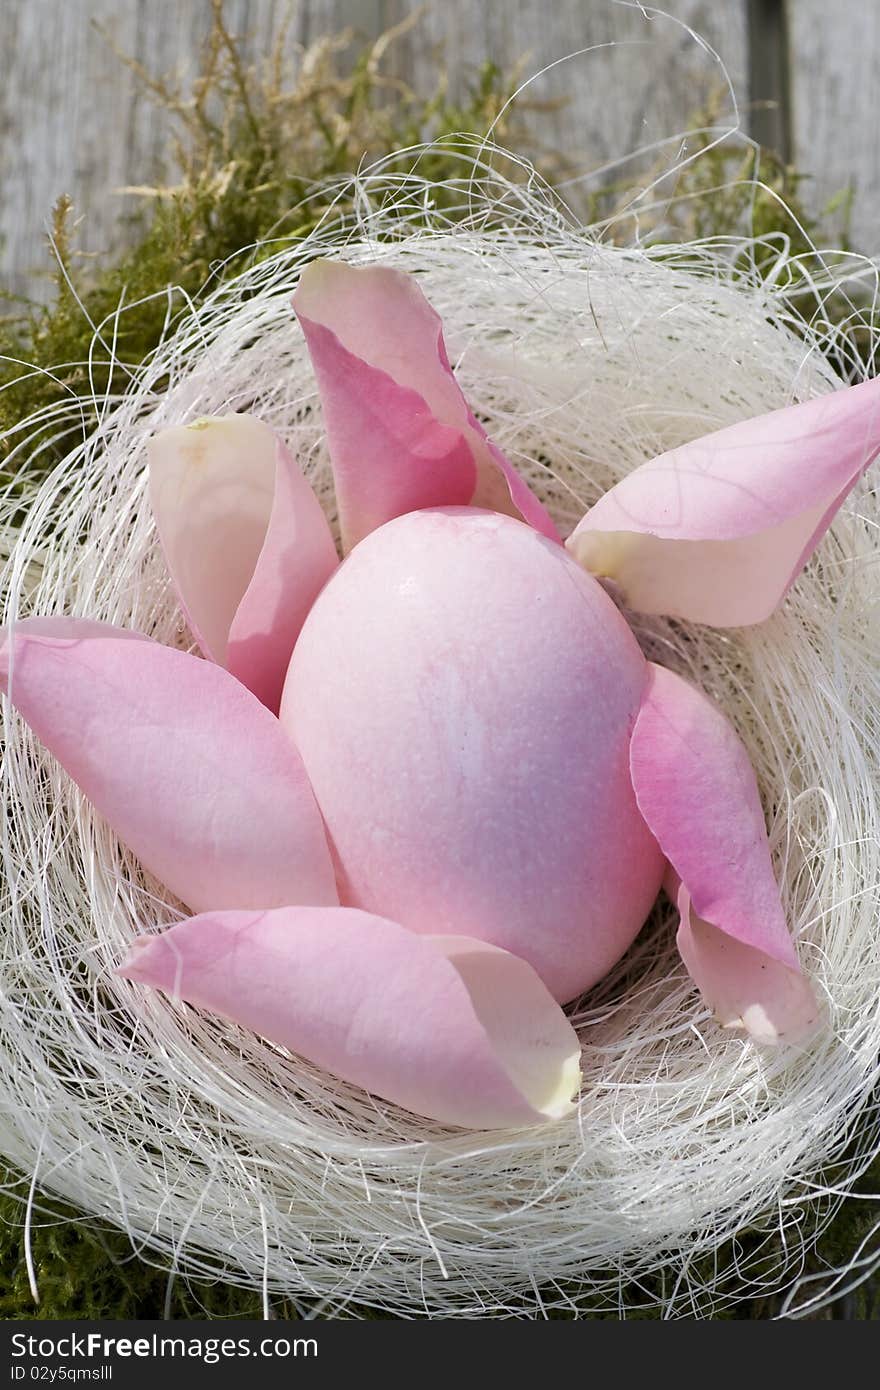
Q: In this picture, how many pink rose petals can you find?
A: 6